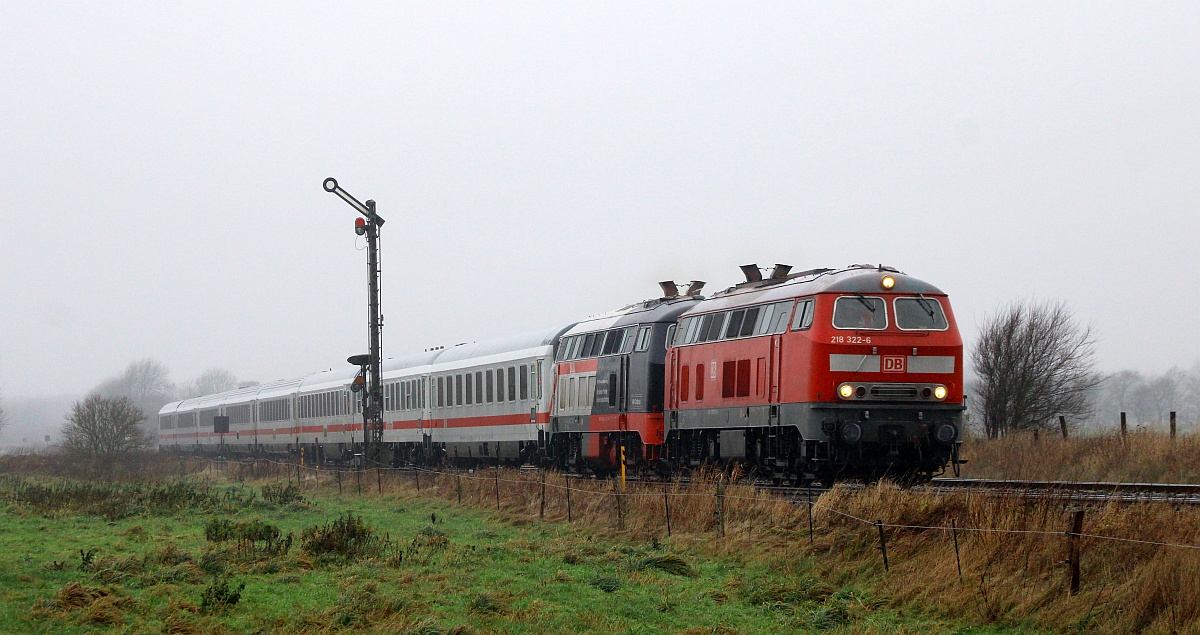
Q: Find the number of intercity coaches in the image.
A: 8